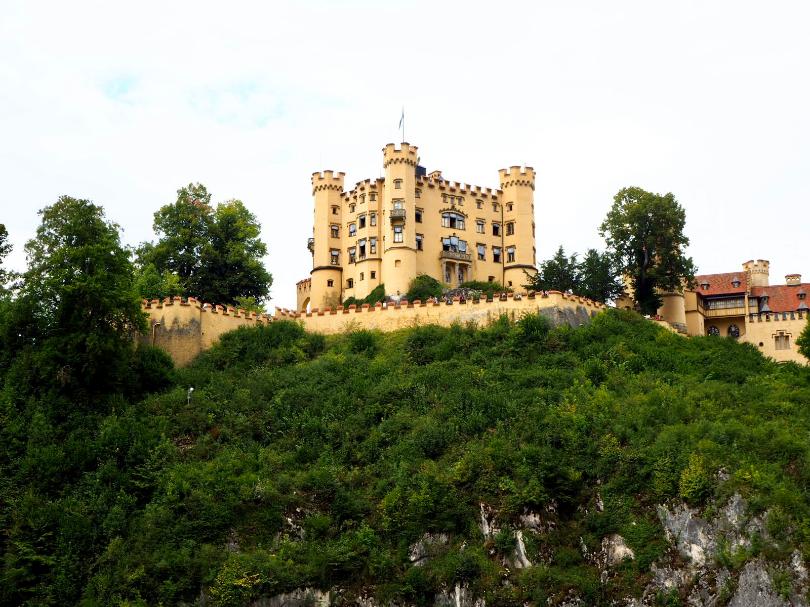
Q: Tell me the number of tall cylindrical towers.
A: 3